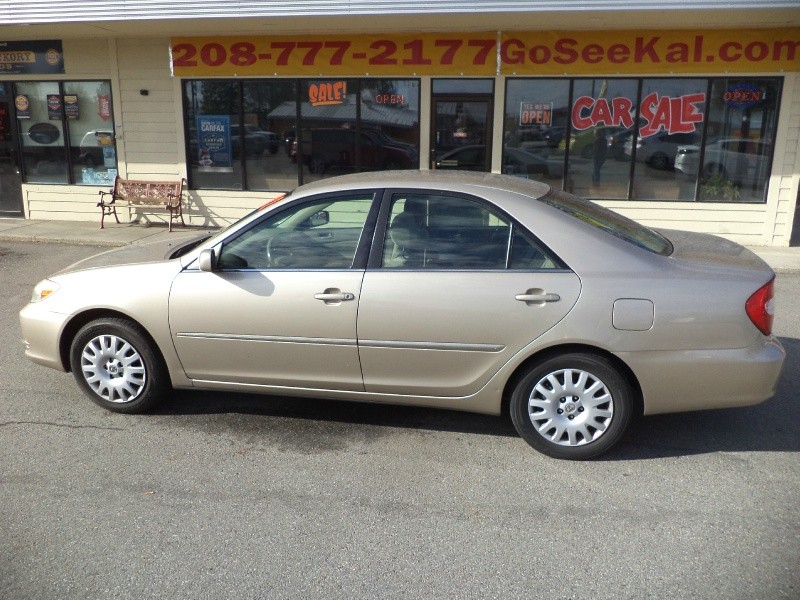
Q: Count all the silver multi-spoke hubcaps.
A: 2